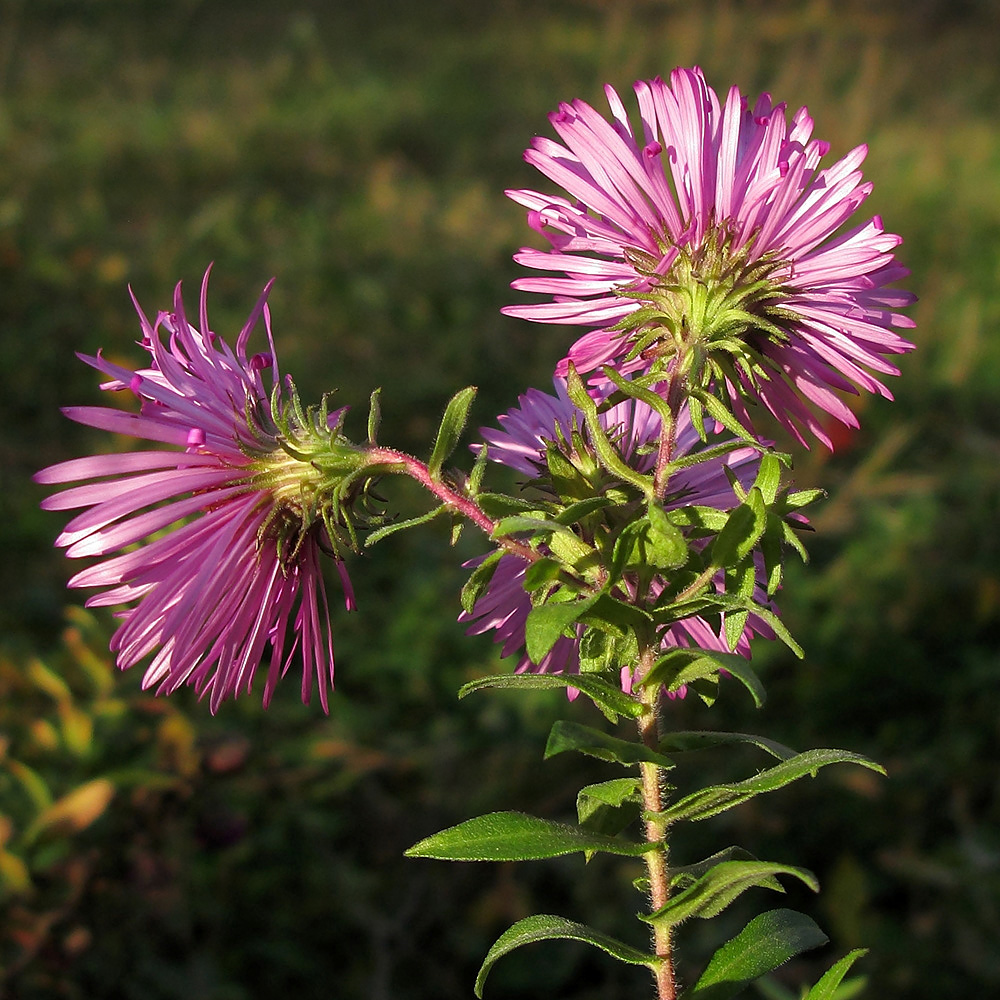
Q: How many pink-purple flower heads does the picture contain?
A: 3